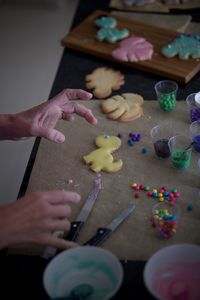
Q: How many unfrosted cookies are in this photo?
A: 2